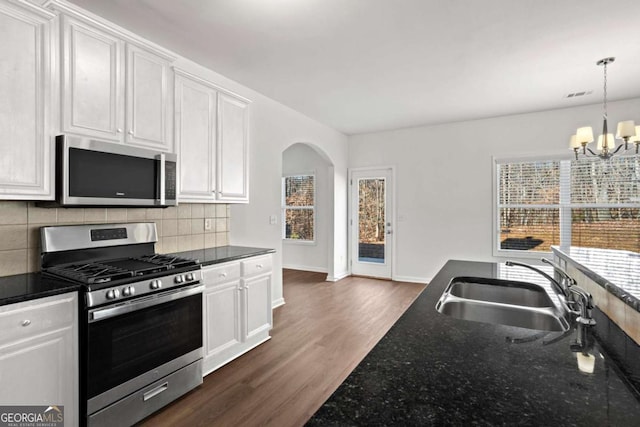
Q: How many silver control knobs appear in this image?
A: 5